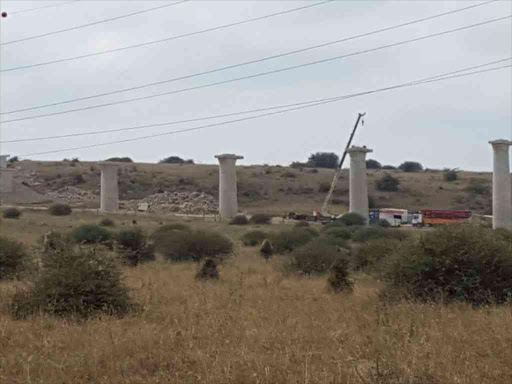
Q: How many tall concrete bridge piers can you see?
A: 4